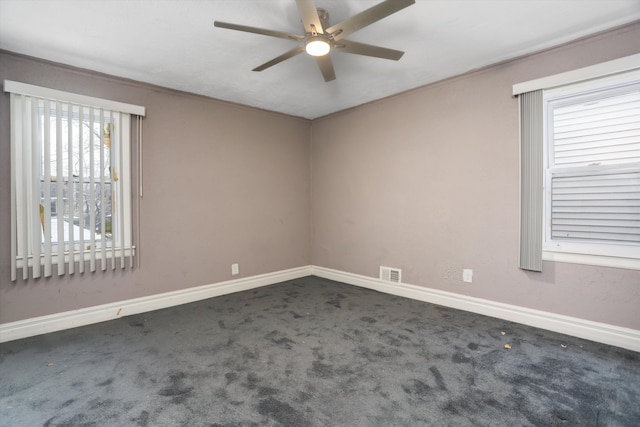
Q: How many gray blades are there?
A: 6